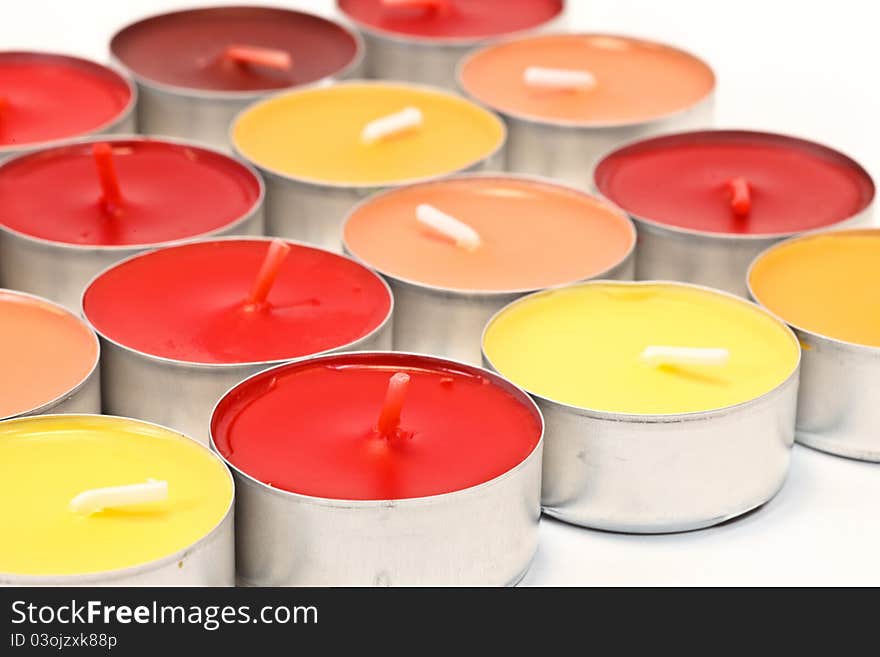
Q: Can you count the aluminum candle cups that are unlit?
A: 14